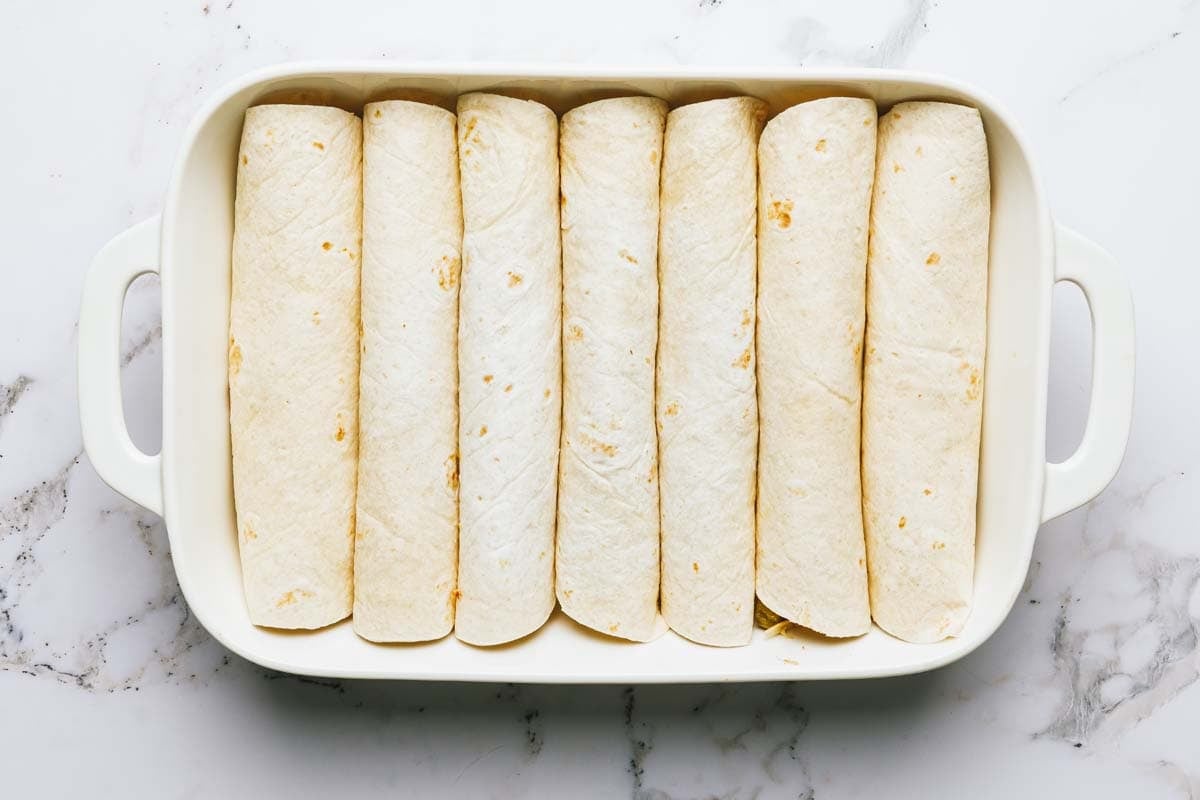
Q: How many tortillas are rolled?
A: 7